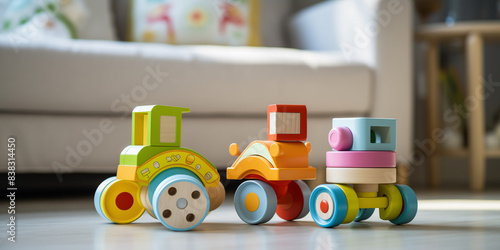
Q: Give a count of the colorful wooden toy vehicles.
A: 3